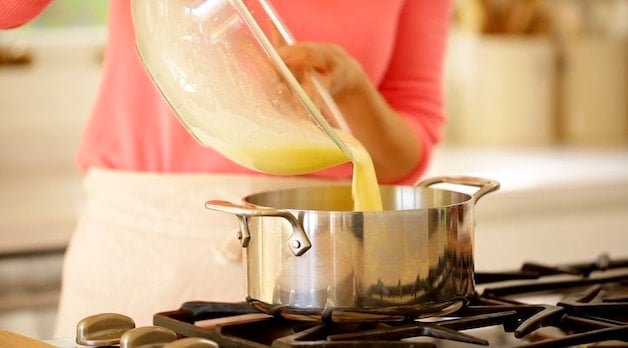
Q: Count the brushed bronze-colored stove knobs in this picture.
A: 3